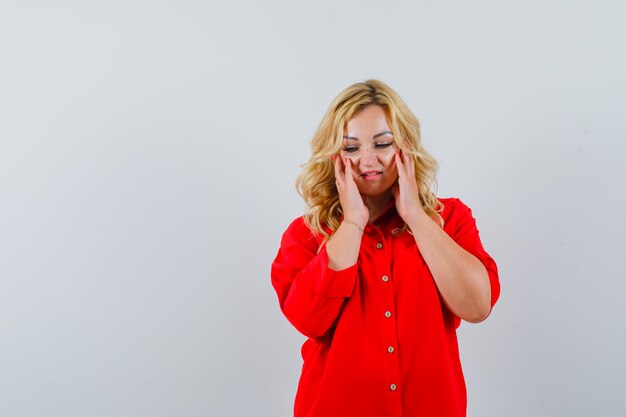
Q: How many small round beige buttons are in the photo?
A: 5